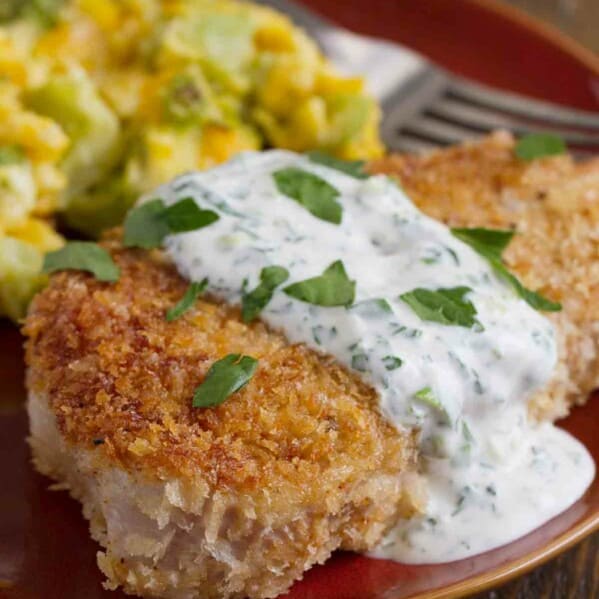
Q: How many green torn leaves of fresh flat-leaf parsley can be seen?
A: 11